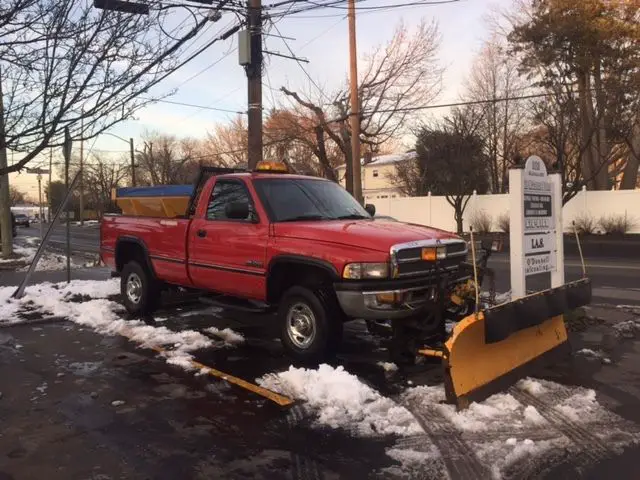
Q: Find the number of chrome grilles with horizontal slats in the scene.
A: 1